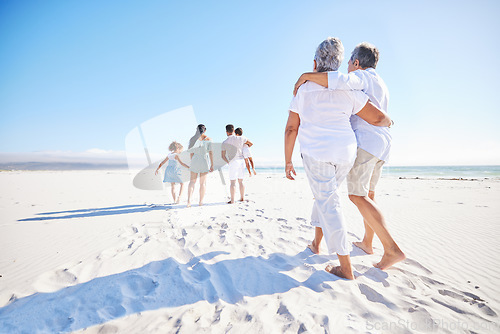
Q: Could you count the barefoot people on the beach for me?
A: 6